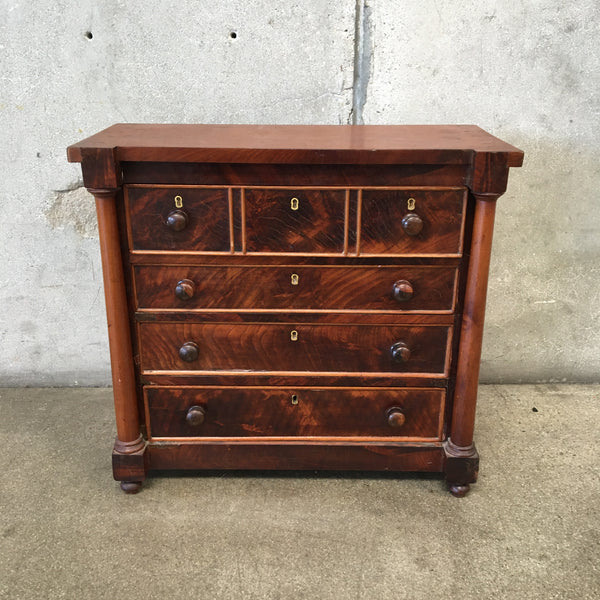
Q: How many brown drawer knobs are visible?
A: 8